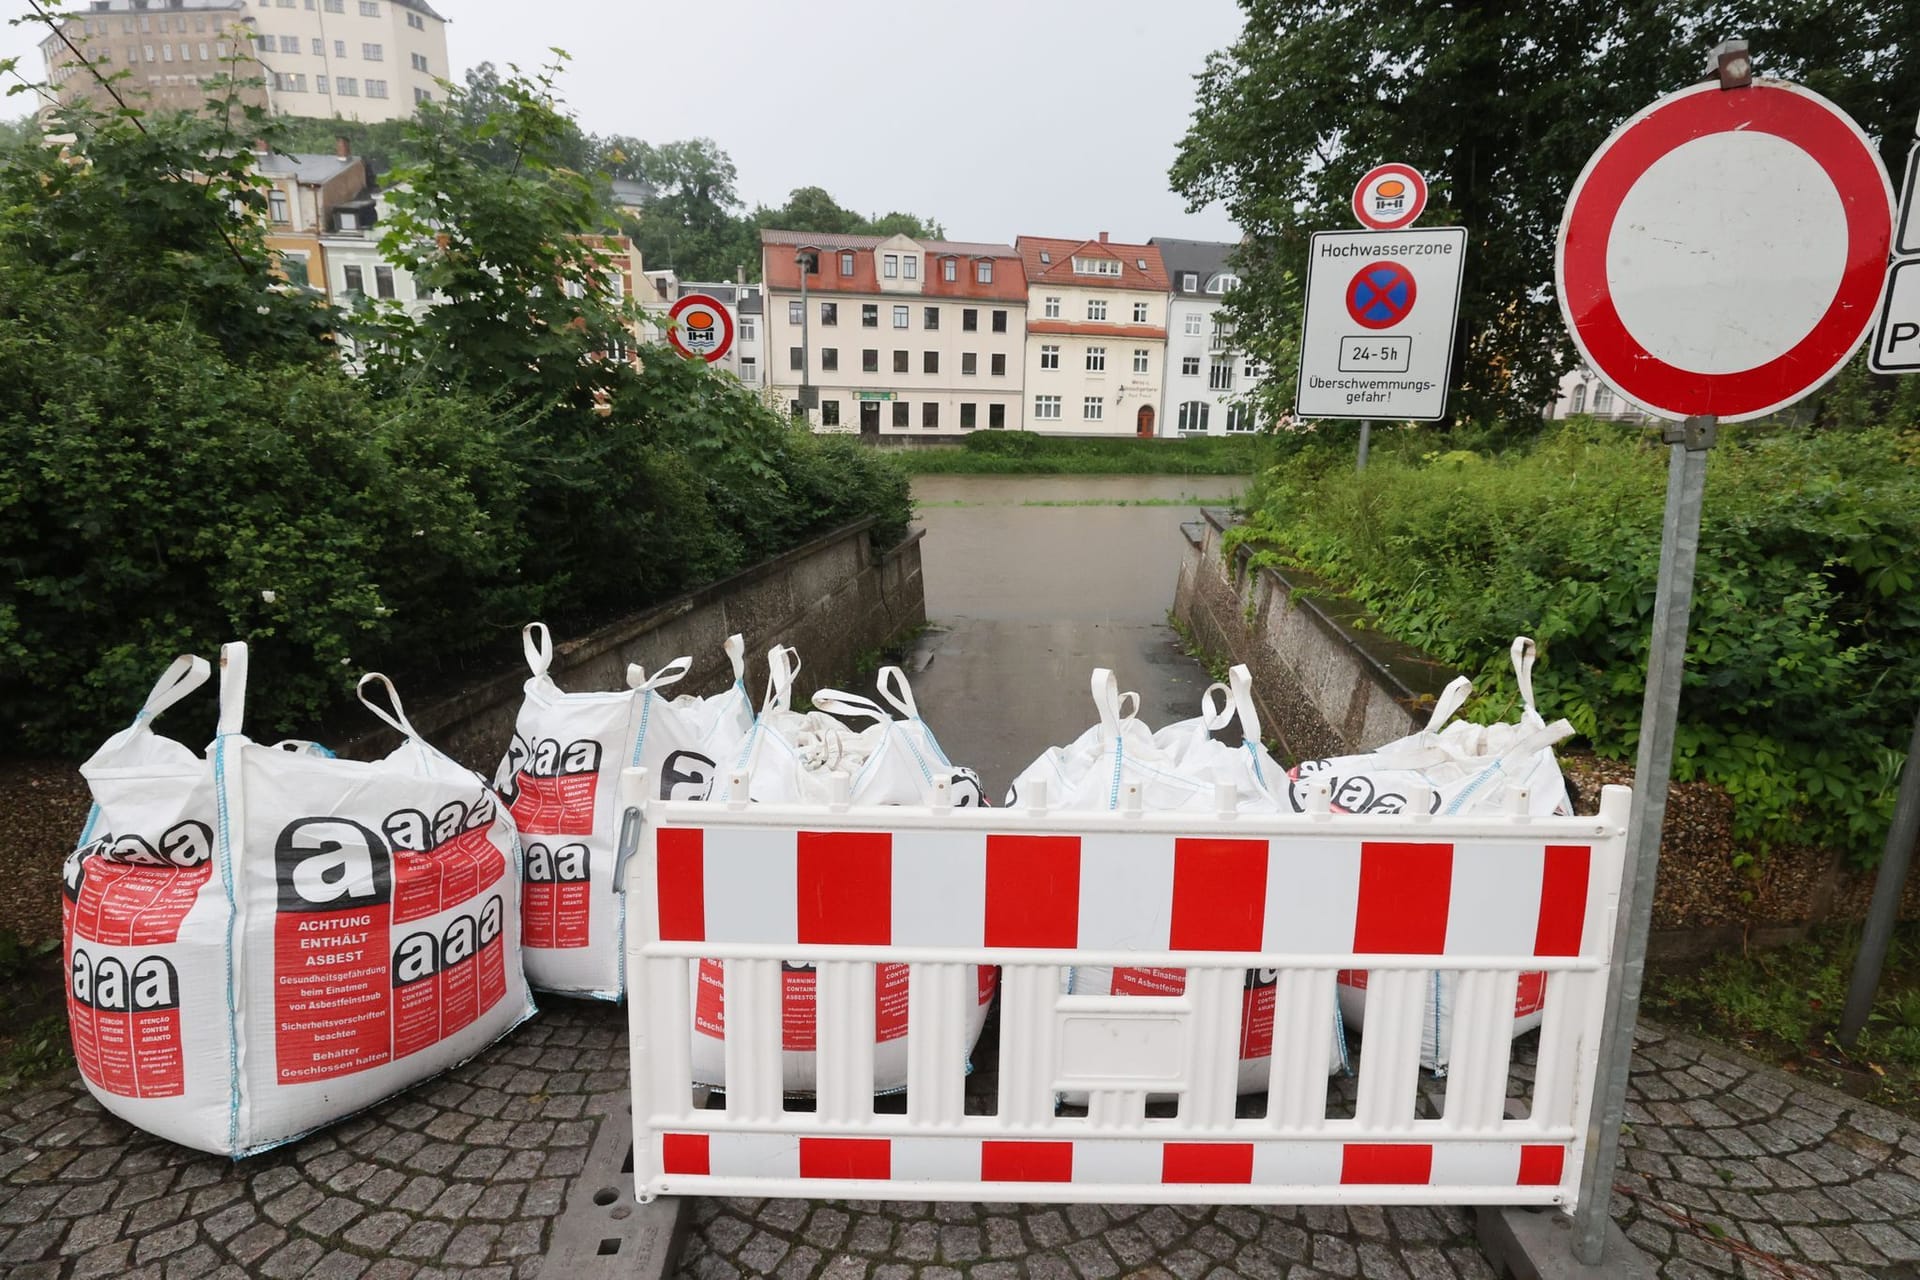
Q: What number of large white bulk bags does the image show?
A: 5